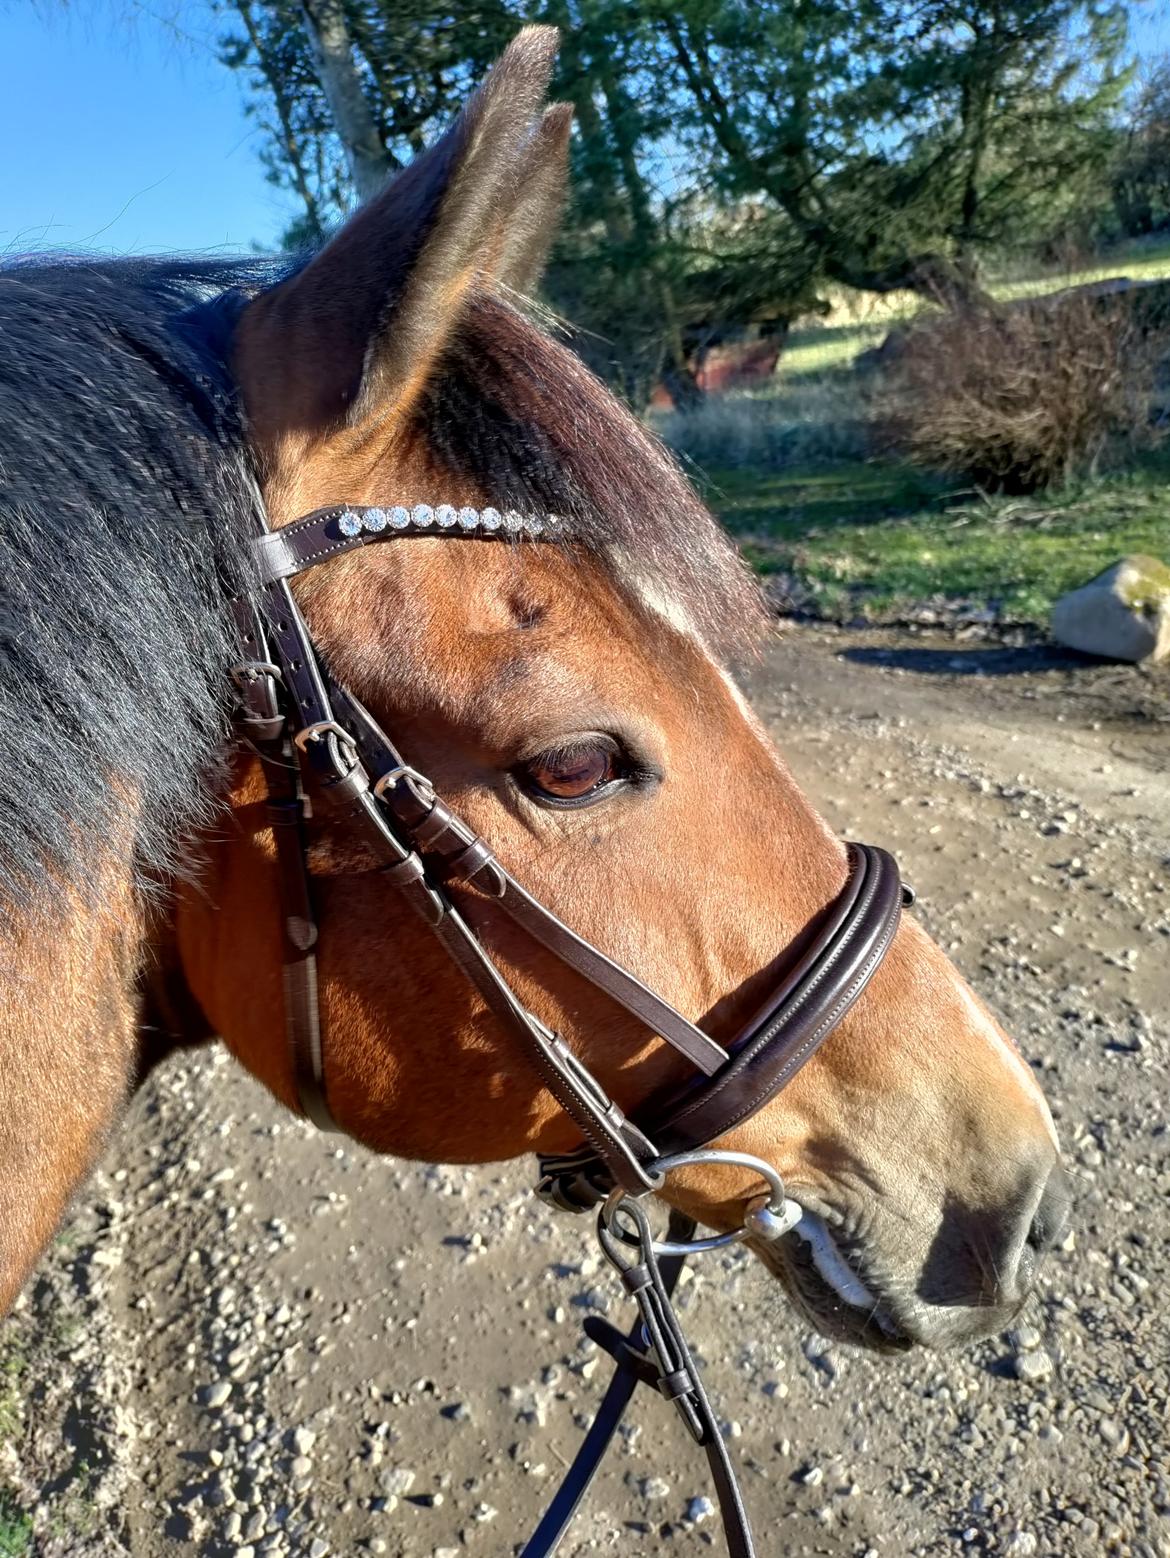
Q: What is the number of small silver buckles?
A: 3